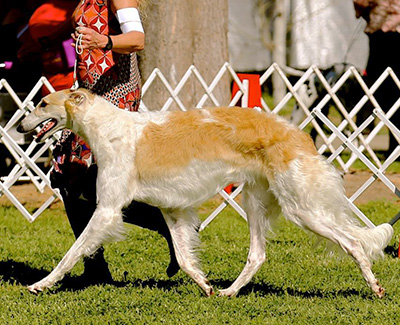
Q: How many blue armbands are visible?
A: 0